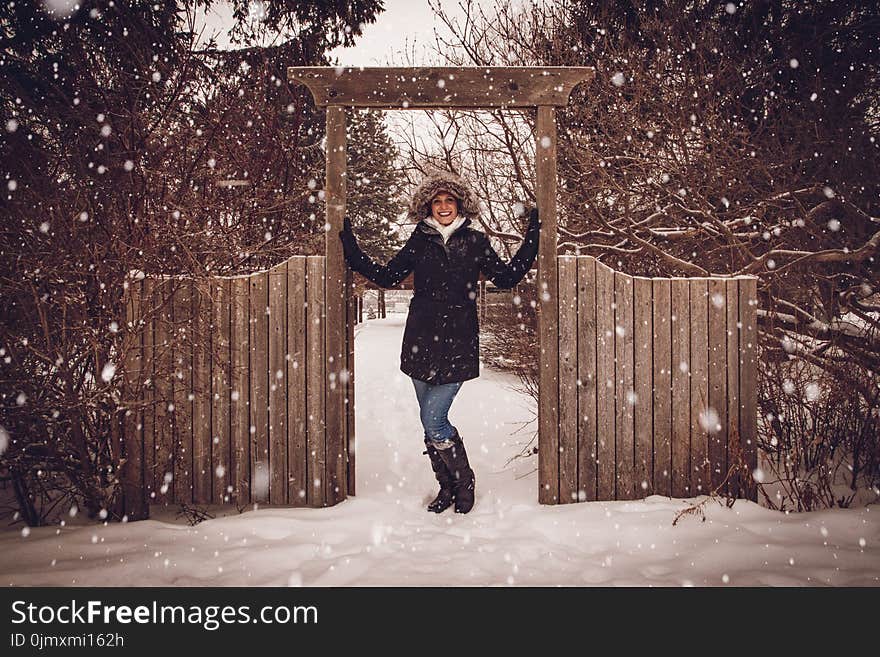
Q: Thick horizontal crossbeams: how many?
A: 1